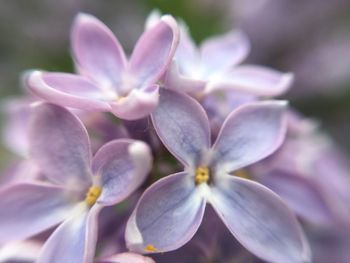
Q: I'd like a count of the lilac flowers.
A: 4